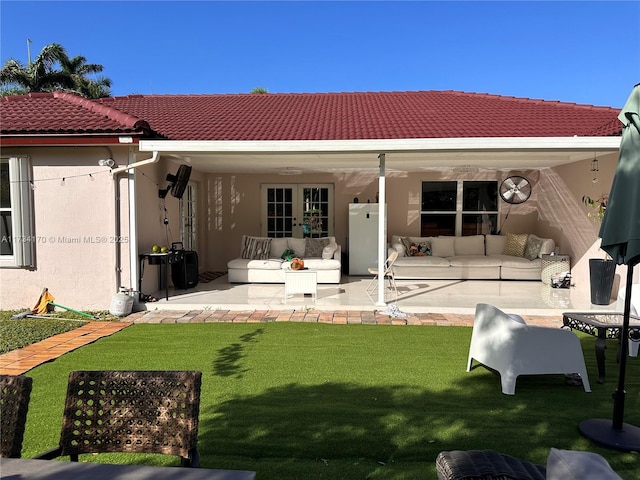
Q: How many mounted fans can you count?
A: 2